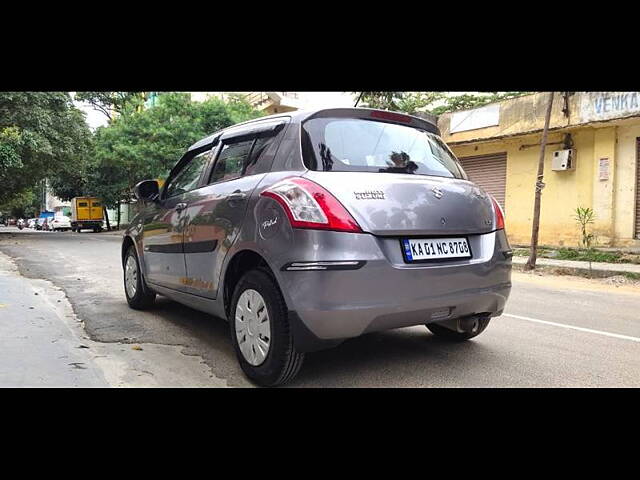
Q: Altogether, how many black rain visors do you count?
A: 2